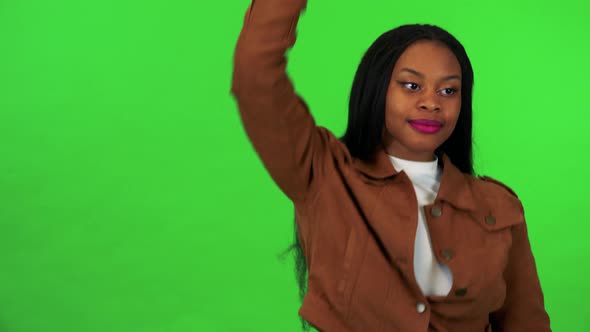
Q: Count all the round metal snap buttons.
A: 5